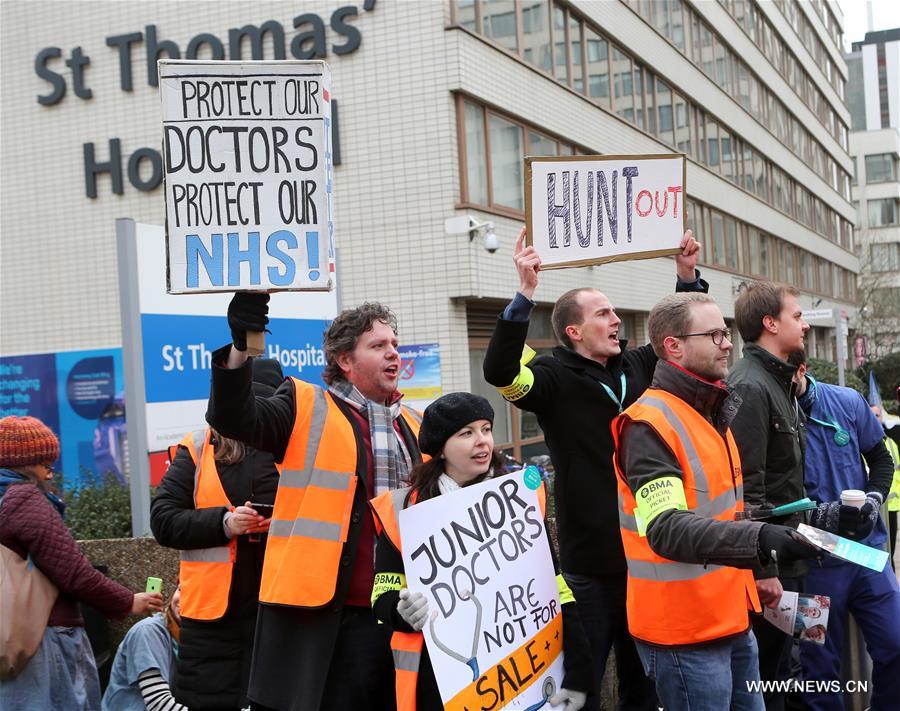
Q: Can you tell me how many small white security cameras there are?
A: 1